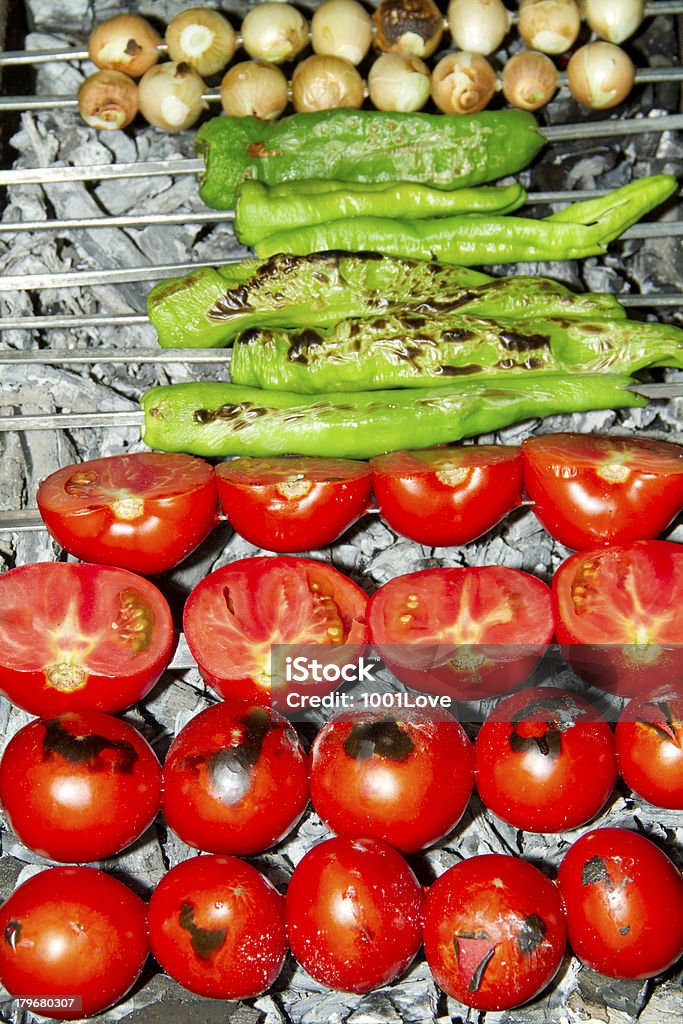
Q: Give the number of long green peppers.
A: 6